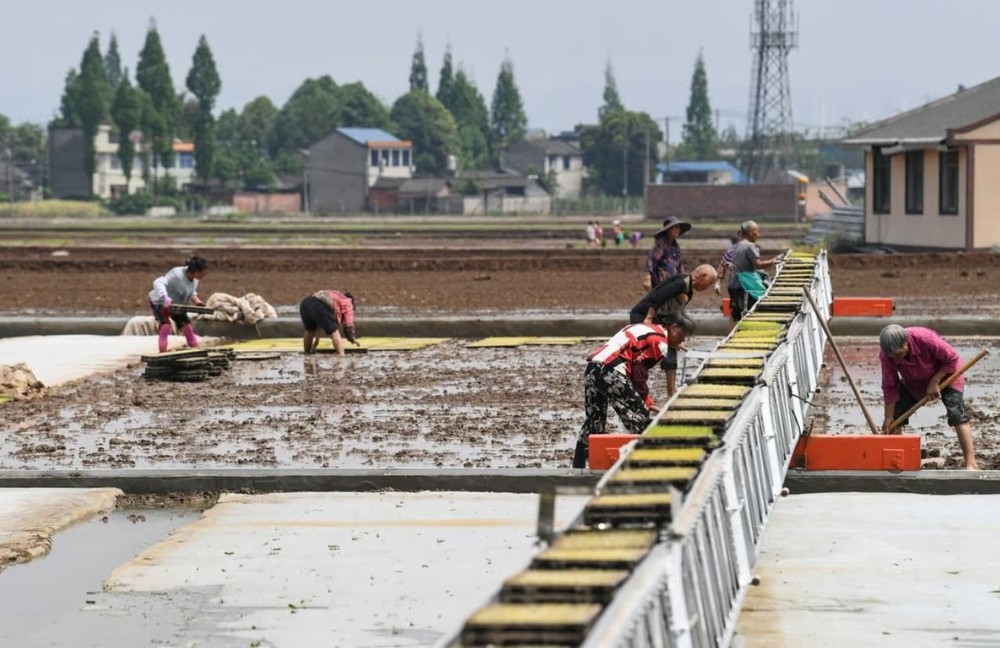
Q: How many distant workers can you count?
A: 4